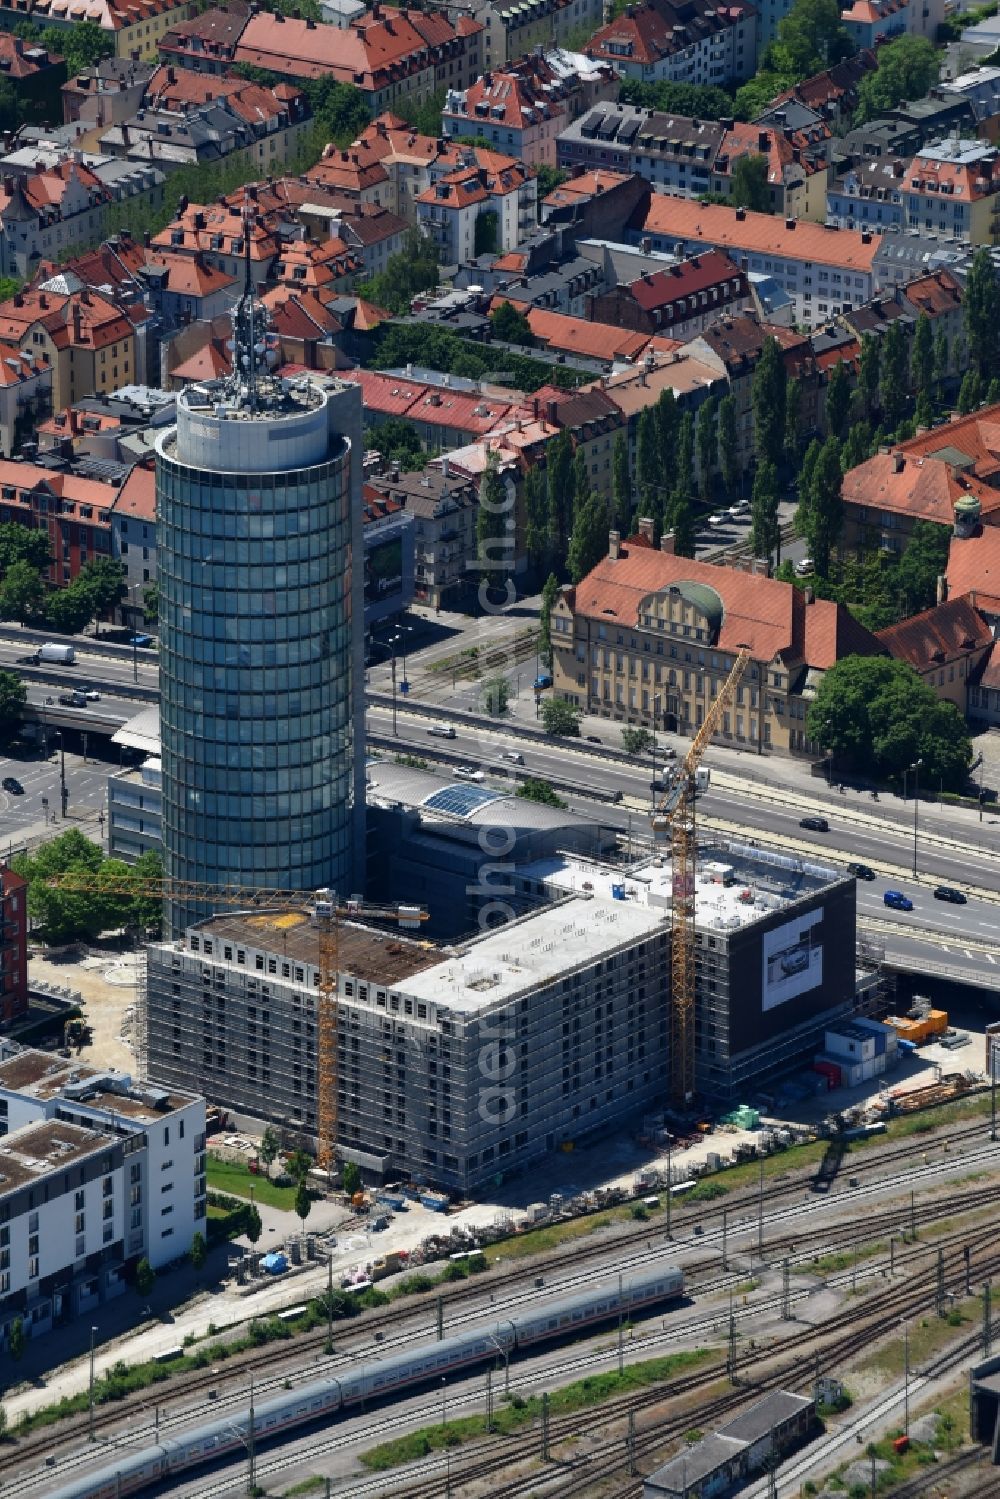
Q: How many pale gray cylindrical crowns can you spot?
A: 1